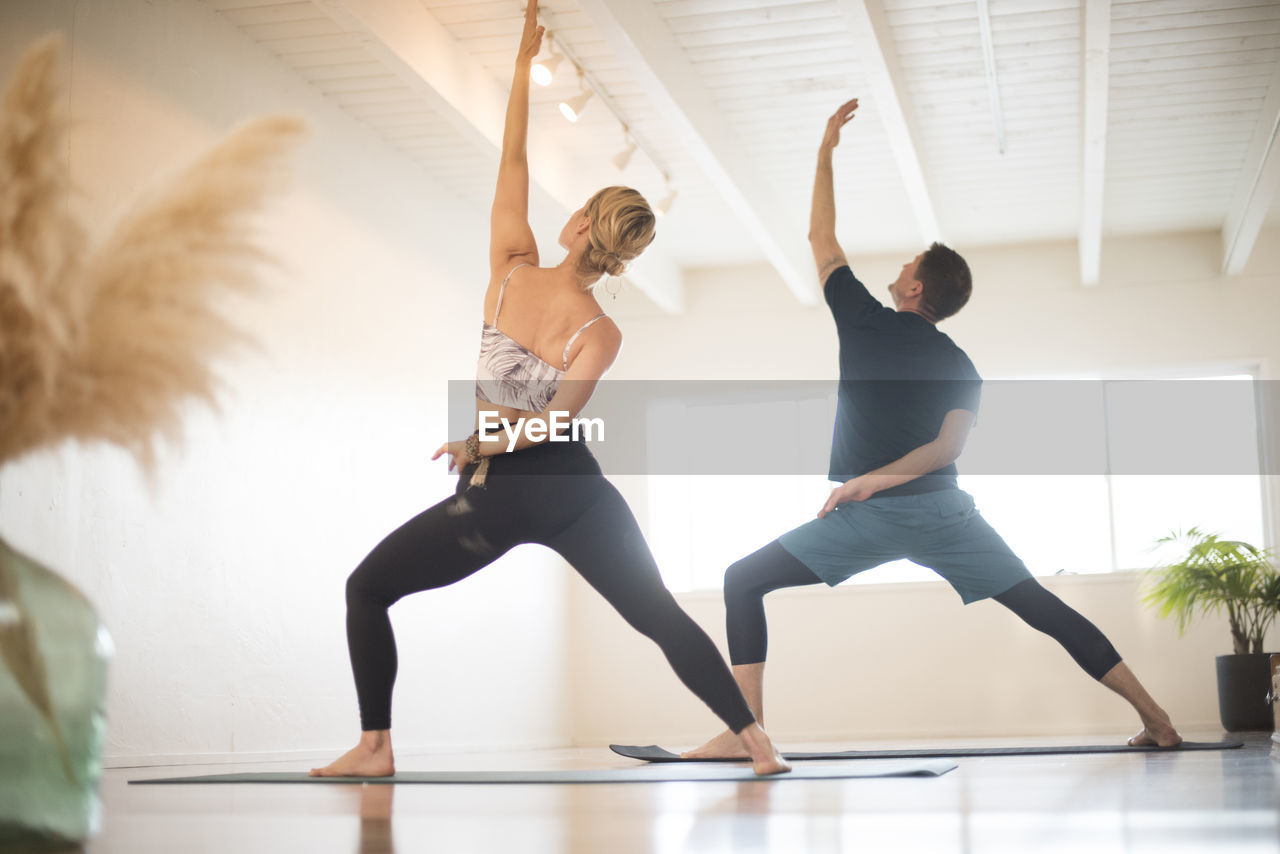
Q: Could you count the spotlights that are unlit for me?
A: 2